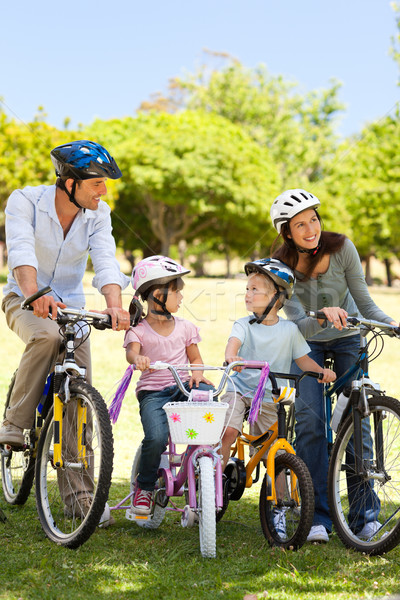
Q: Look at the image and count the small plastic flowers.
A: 3